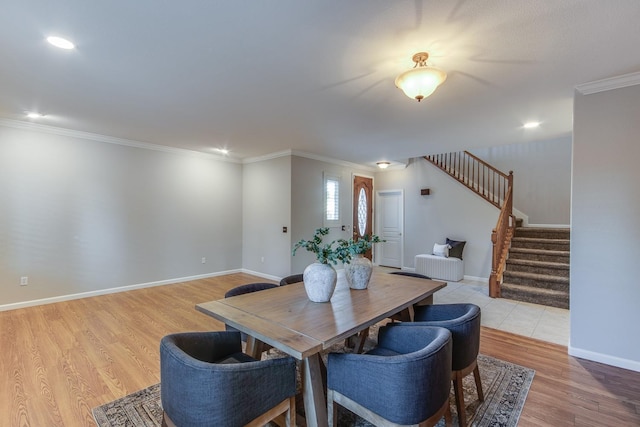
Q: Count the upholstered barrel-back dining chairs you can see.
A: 6